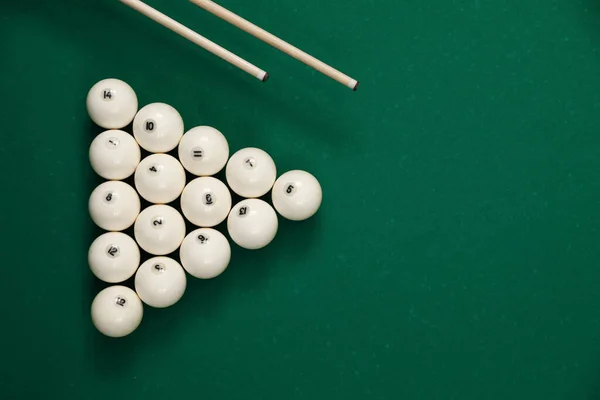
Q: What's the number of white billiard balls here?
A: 15